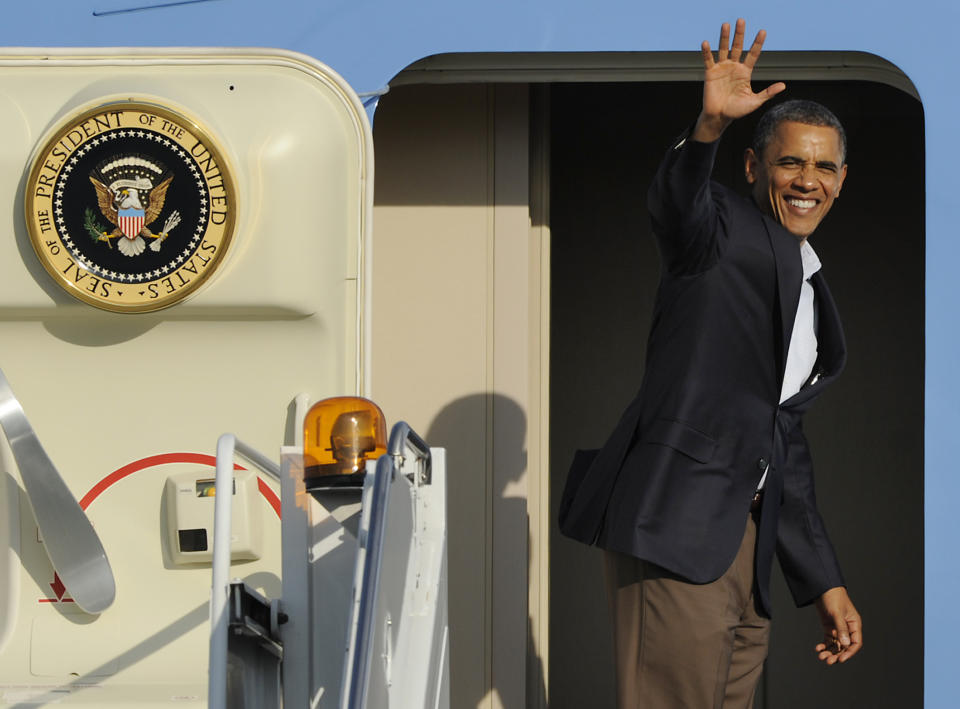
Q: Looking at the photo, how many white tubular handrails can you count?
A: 1